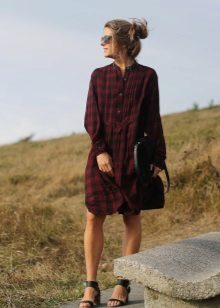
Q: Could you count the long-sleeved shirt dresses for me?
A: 1